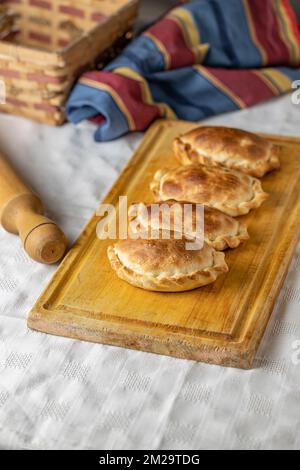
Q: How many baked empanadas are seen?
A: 4